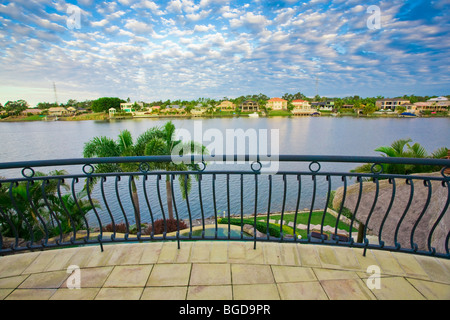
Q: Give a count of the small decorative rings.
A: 8